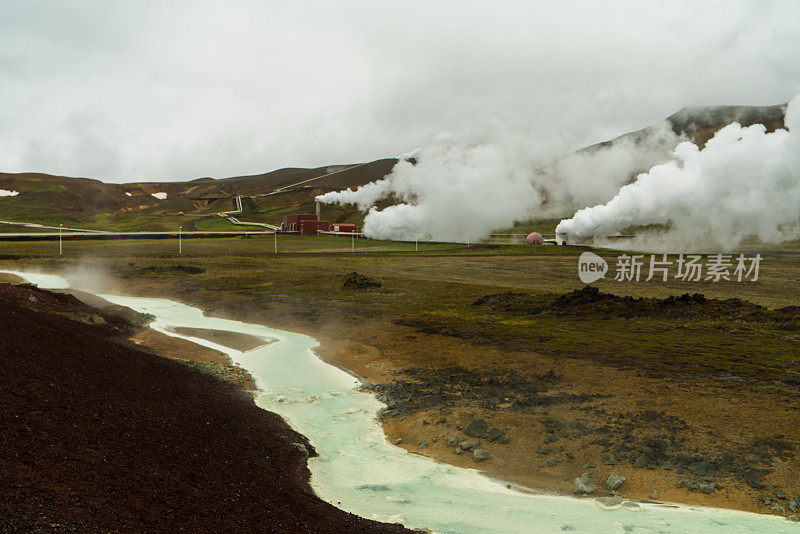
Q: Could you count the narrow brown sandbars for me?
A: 1